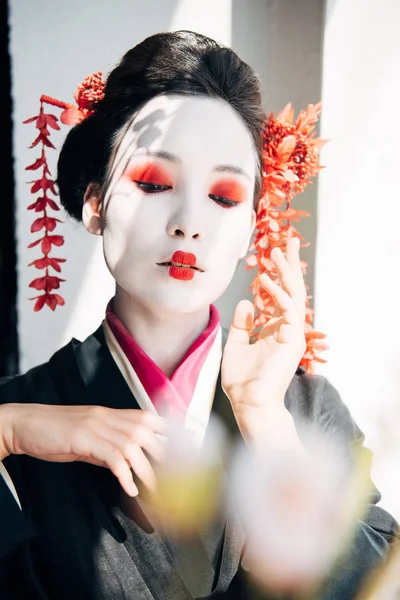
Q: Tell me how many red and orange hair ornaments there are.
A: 2